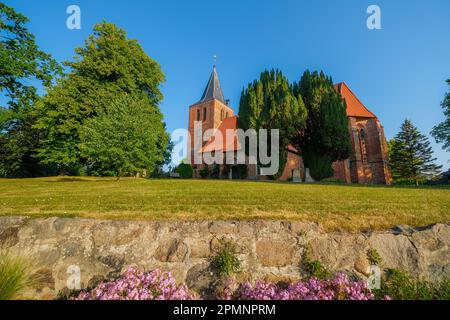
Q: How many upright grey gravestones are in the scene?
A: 2